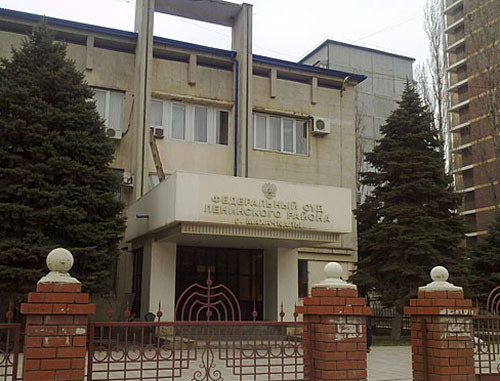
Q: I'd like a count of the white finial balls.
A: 3